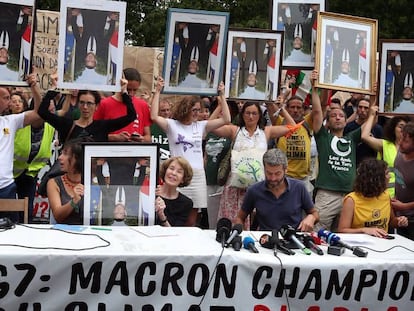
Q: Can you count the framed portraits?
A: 8